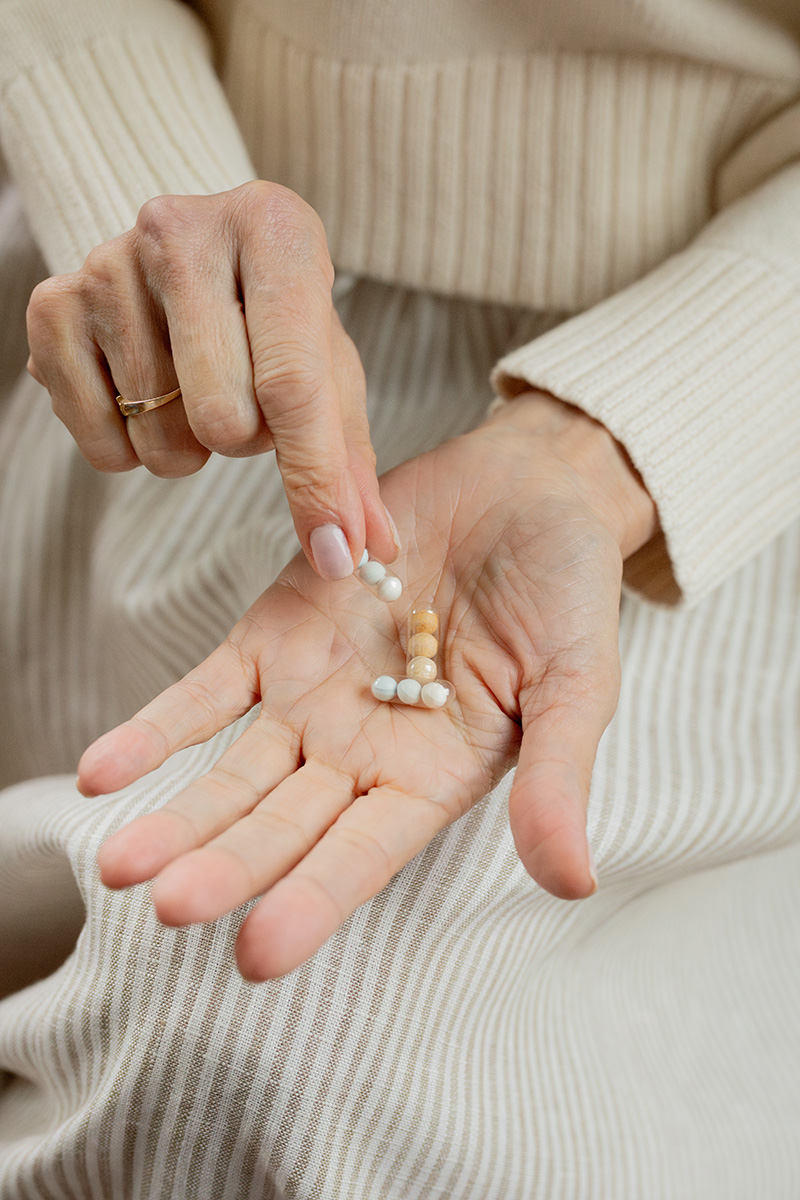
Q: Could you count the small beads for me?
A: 9